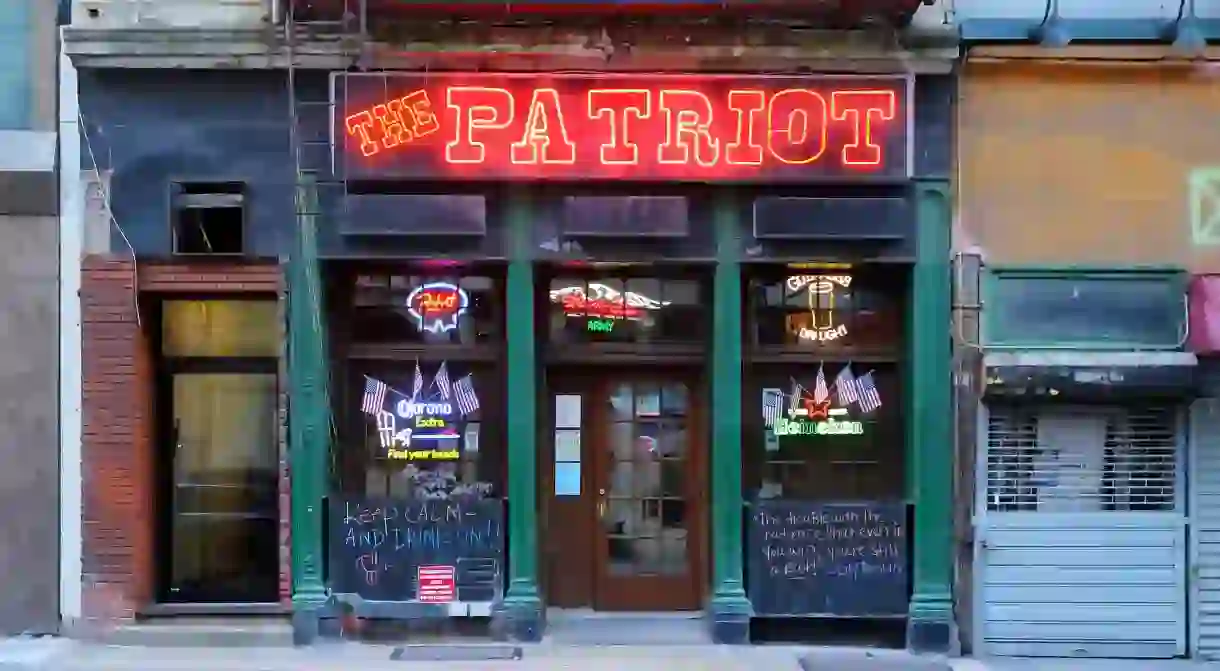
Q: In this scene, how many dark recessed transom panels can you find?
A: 3